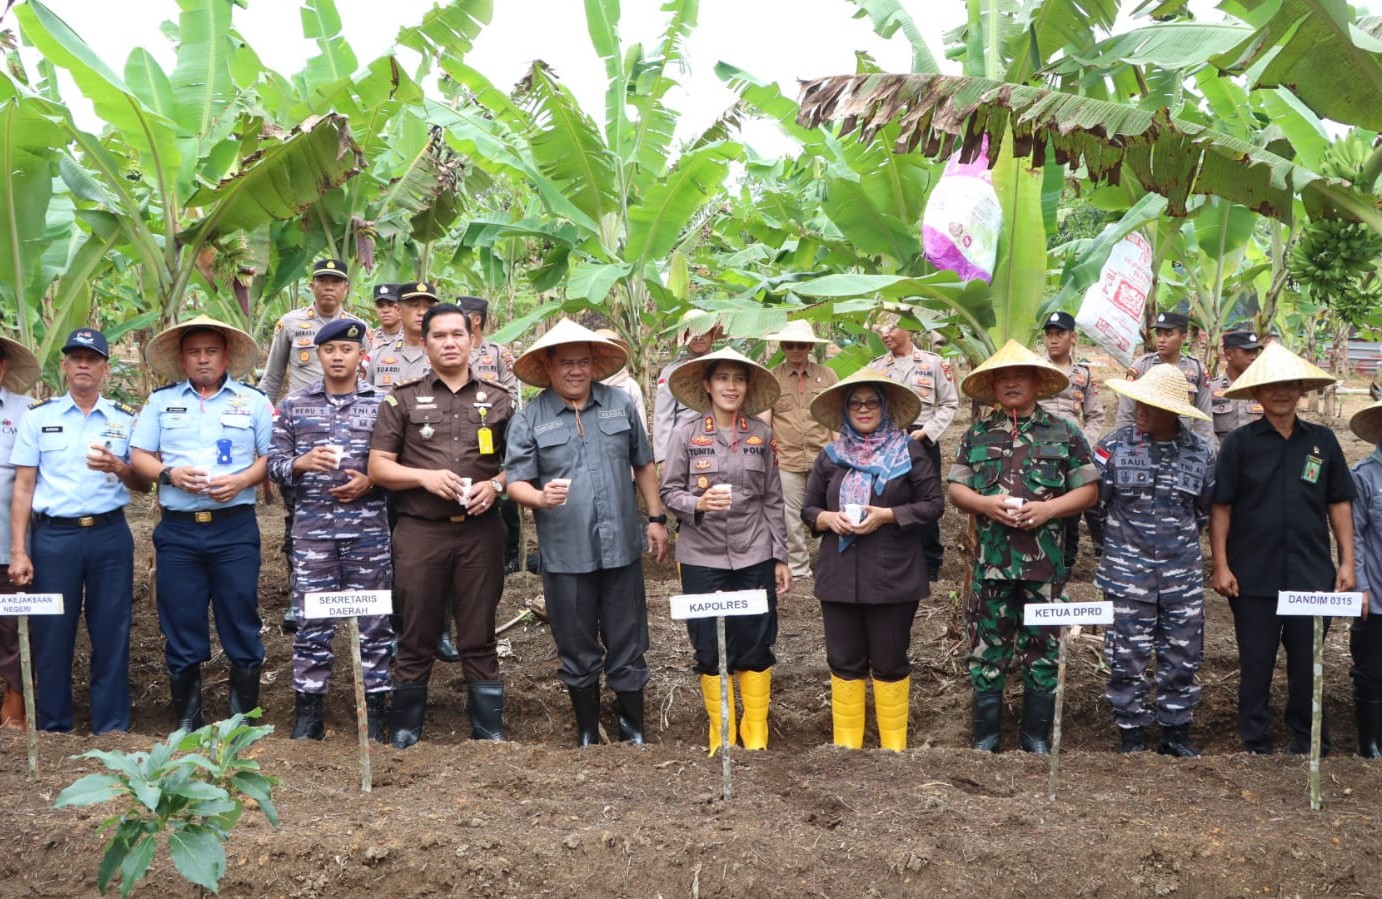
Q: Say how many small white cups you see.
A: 8